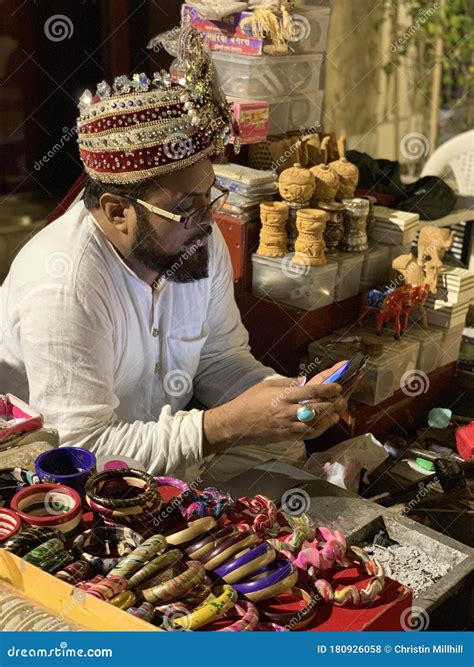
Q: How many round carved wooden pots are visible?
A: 3